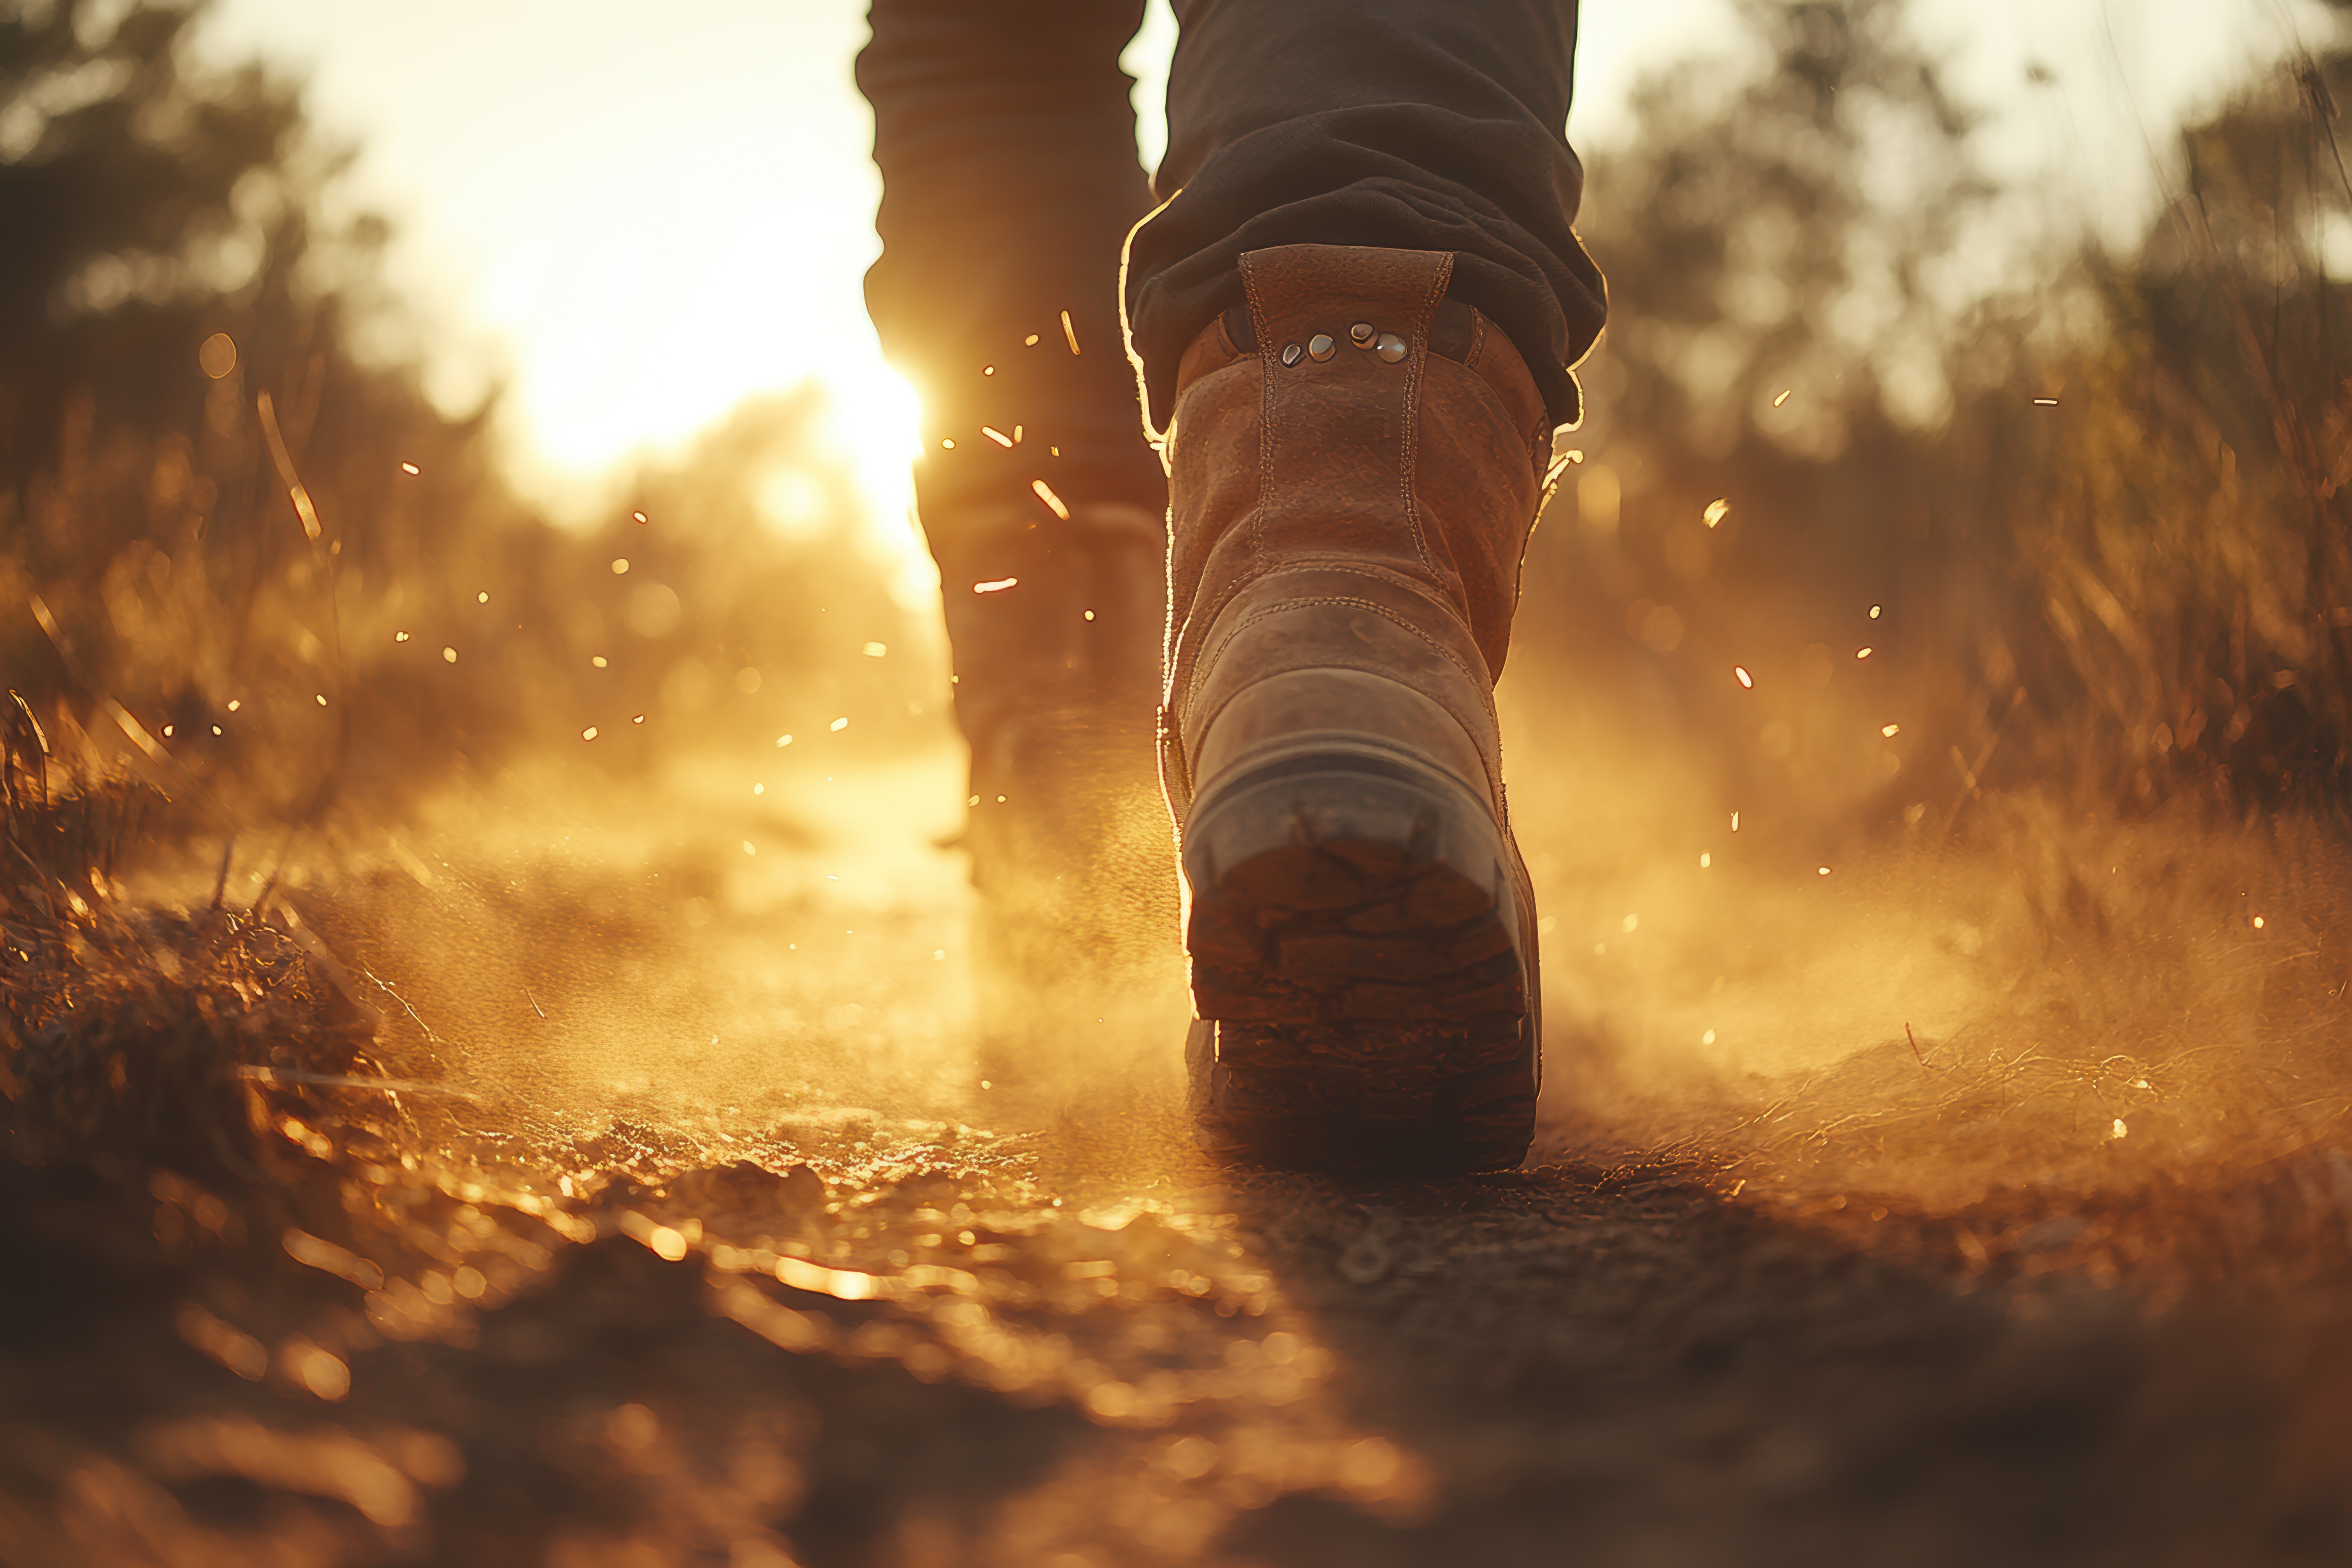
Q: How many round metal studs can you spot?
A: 4